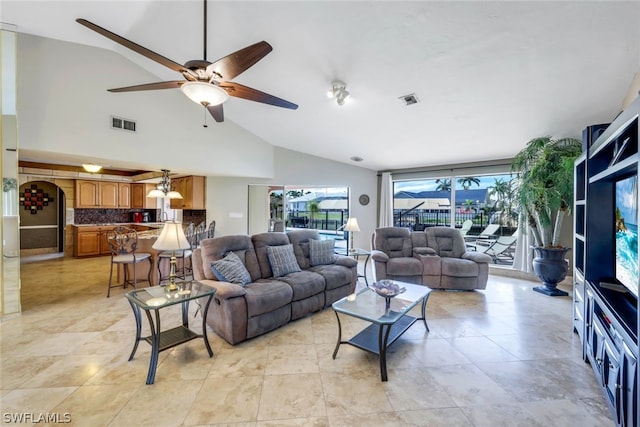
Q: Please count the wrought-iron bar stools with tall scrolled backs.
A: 4